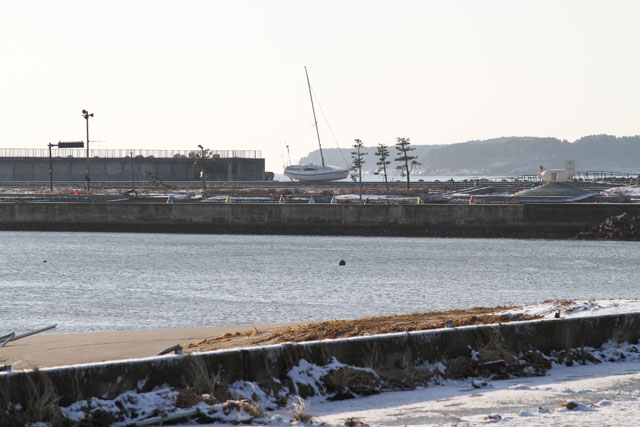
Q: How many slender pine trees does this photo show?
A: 3